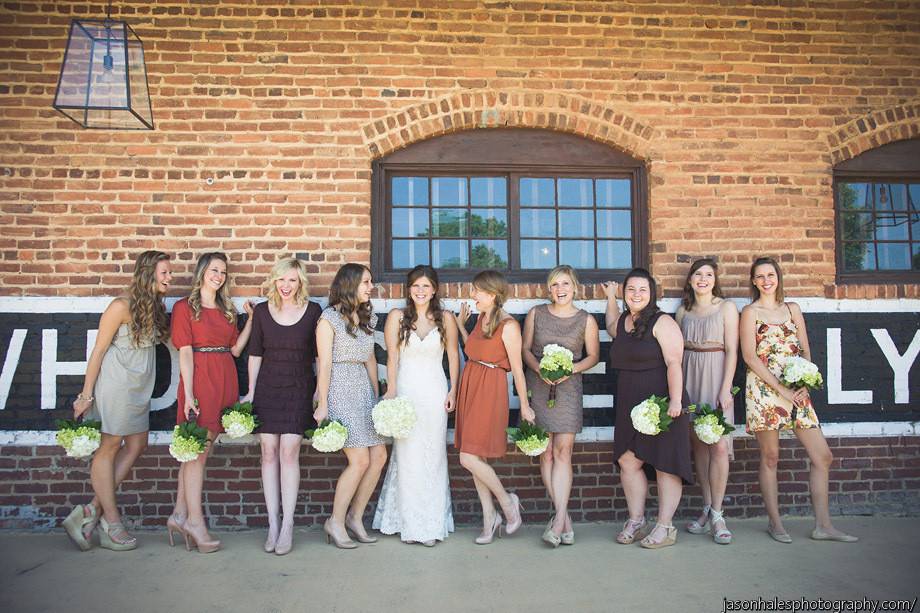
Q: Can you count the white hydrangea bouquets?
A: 10